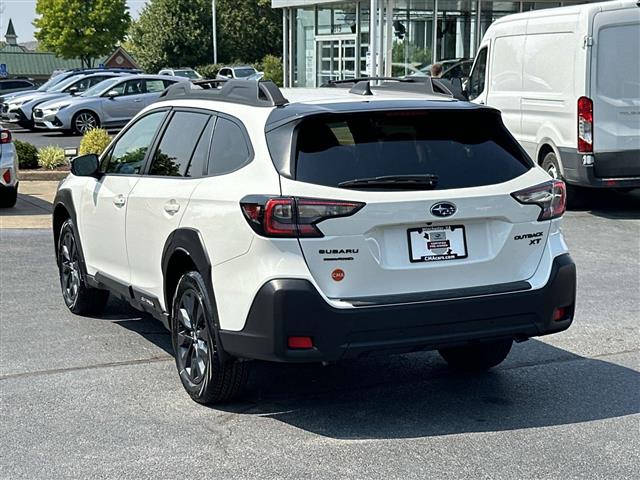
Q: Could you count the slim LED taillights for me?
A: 2